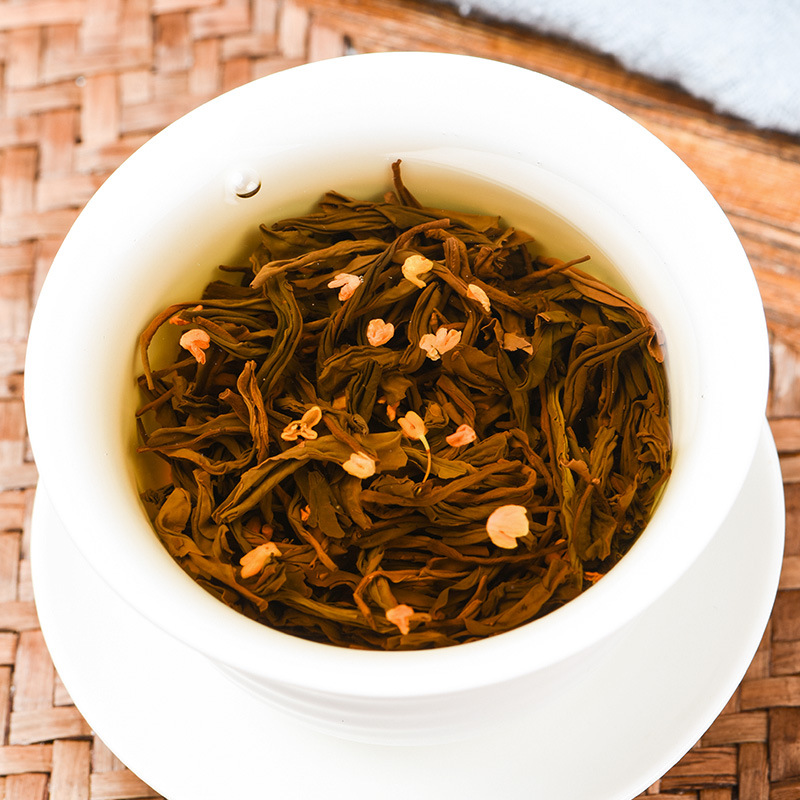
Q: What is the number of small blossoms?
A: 13